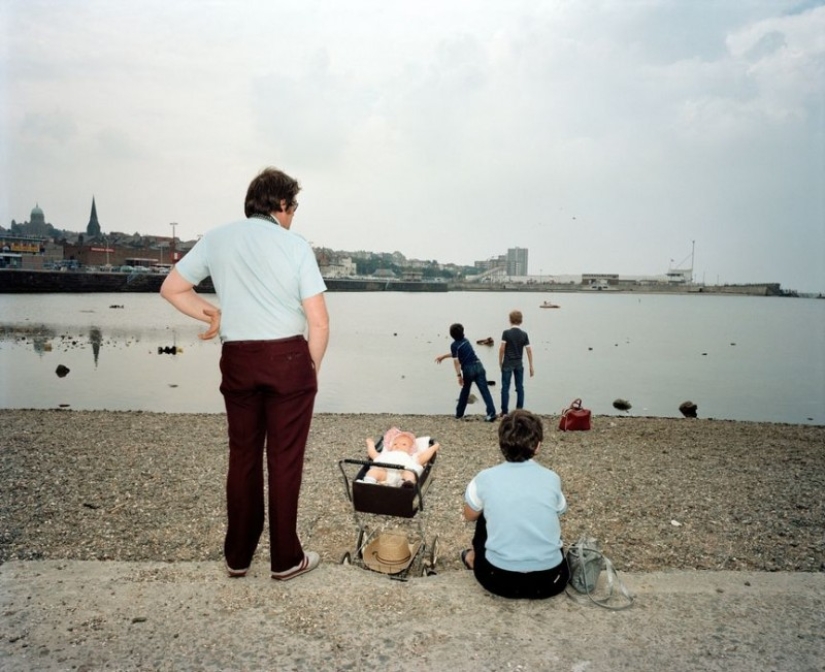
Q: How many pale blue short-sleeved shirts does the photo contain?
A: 2